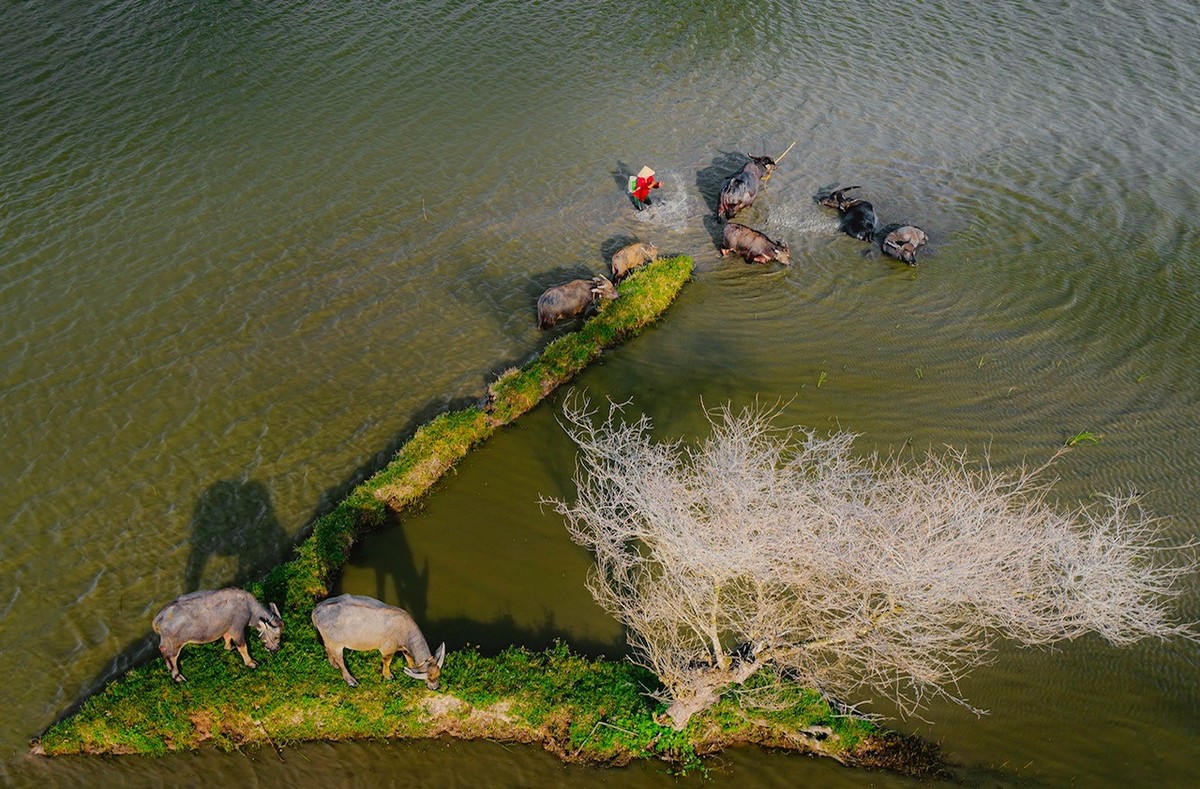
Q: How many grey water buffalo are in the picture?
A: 2